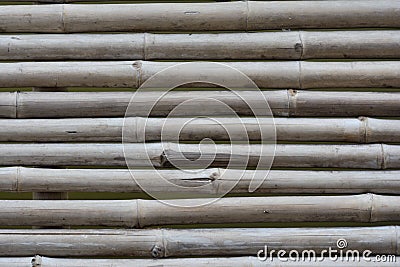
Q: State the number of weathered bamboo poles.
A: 10